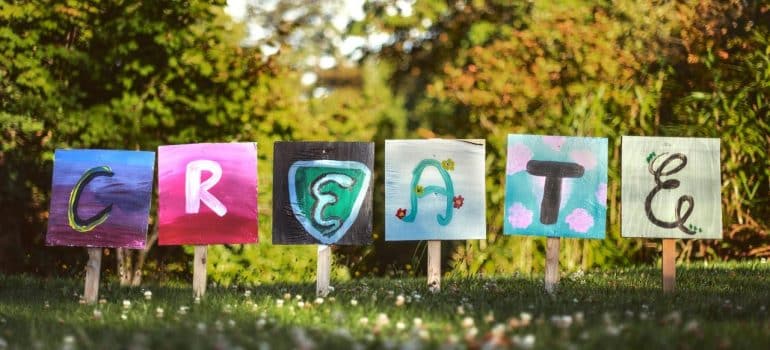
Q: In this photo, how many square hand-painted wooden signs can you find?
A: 6